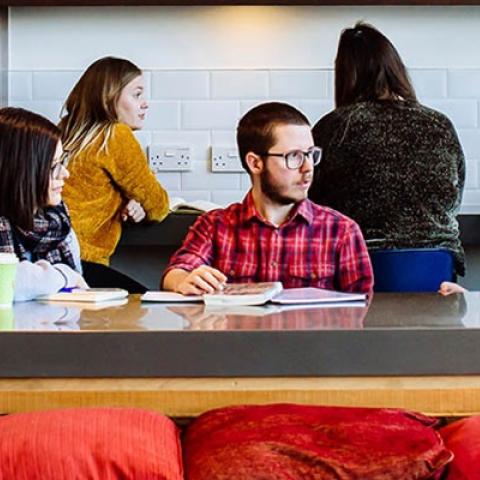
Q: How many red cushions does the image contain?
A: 3